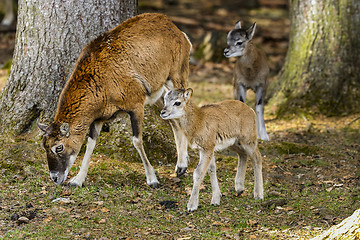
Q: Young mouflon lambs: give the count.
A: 2